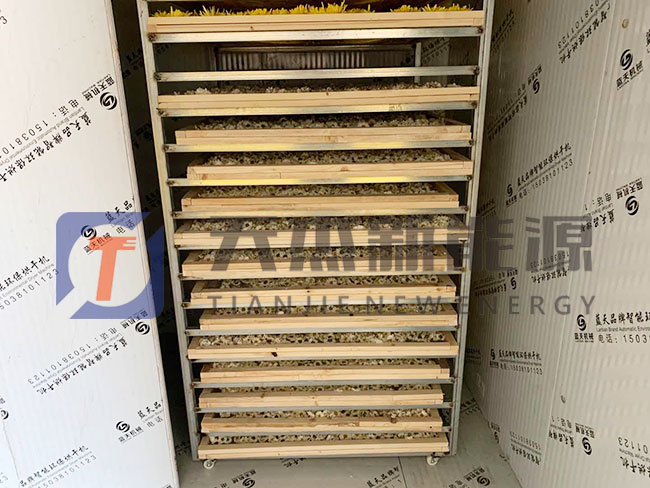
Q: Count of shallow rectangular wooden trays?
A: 14